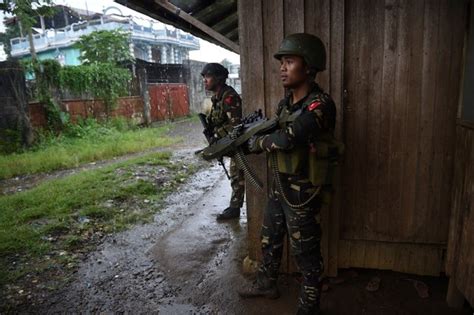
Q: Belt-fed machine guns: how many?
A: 1